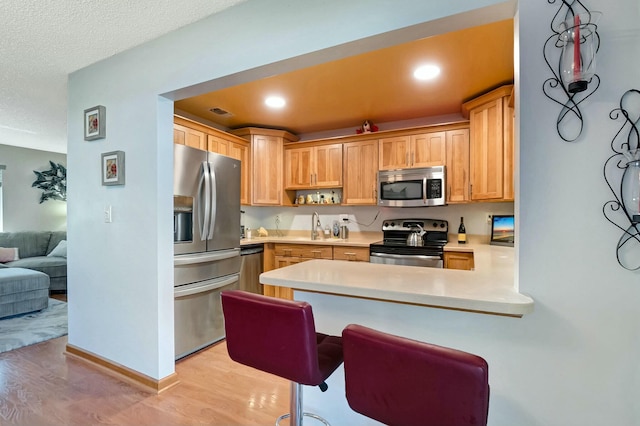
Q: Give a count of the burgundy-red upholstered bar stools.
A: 2